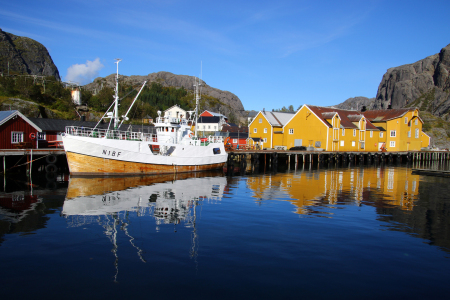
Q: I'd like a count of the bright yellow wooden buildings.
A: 3